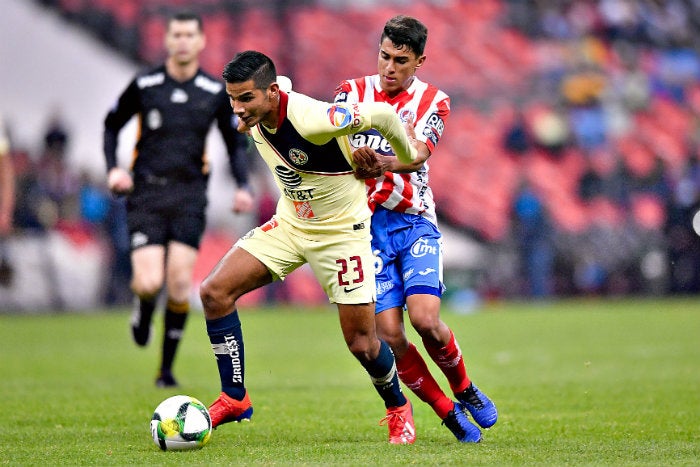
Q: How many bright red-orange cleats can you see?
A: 2